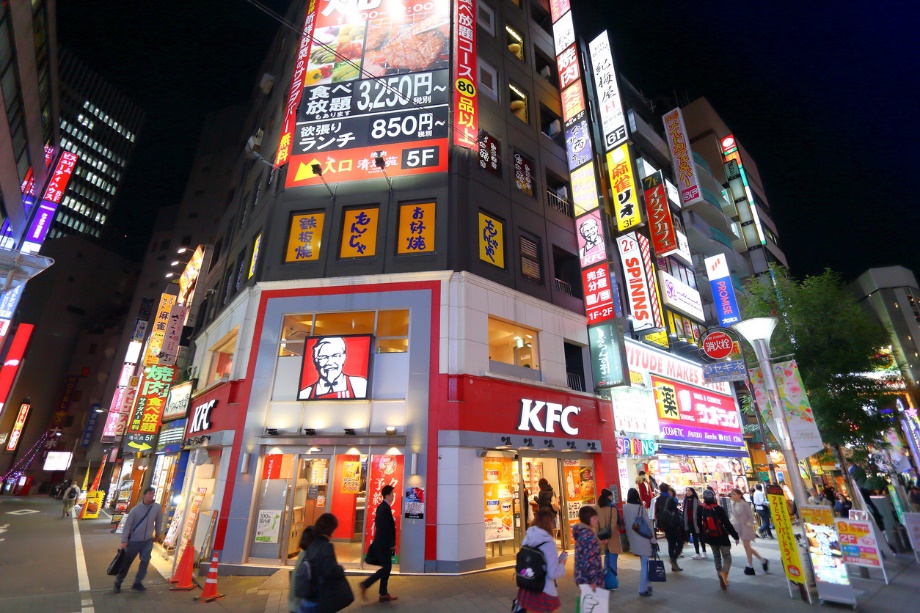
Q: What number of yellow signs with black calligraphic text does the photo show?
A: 4